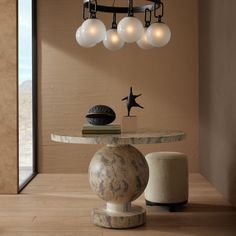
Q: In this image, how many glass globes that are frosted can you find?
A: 6